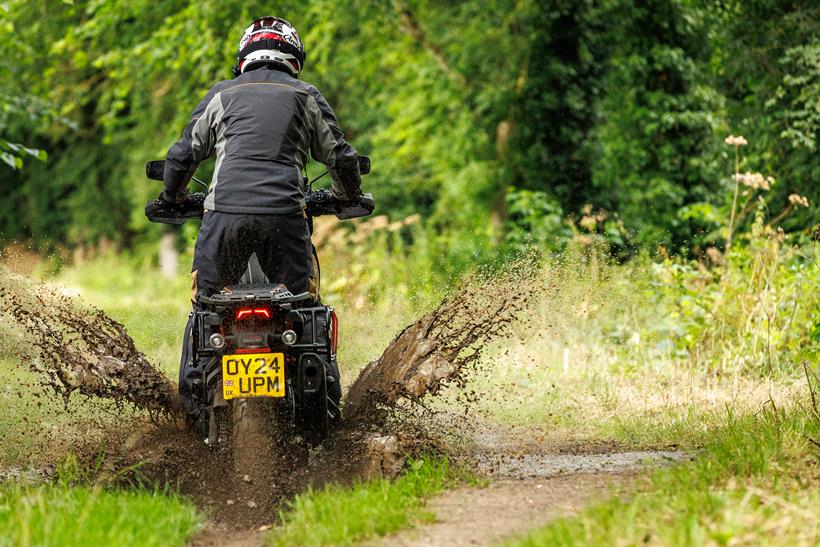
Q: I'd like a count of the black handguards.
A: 2